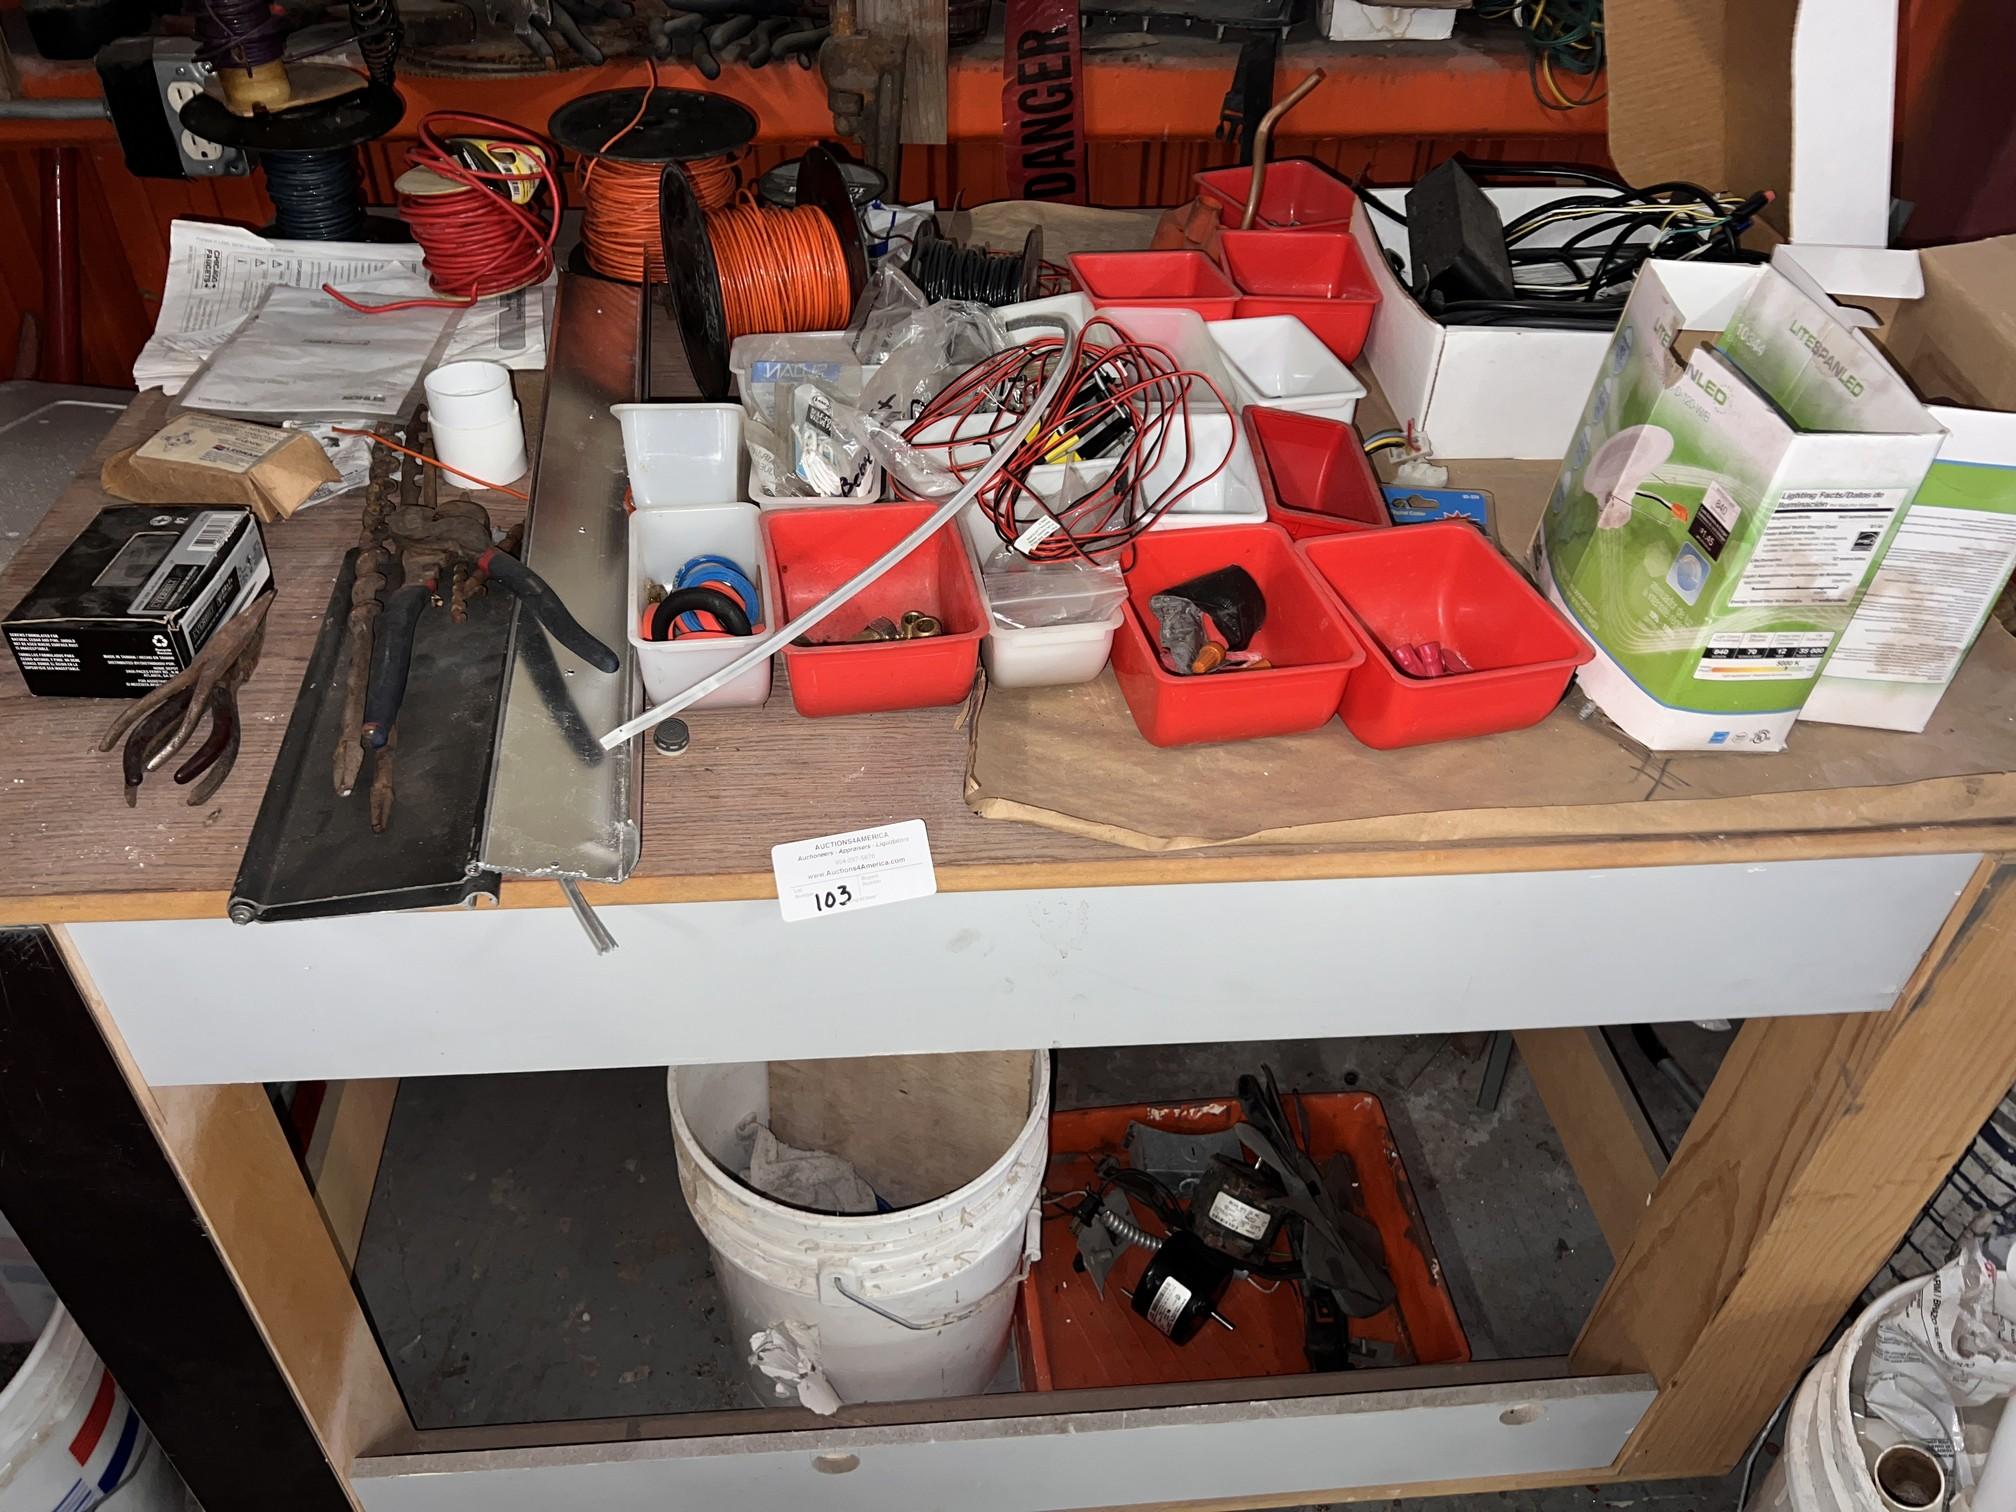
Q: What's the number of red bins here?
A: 7